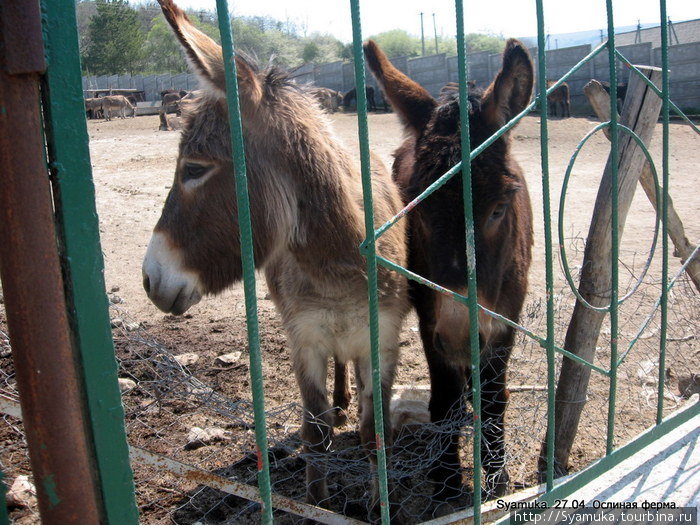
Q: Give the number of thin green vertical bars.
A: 6